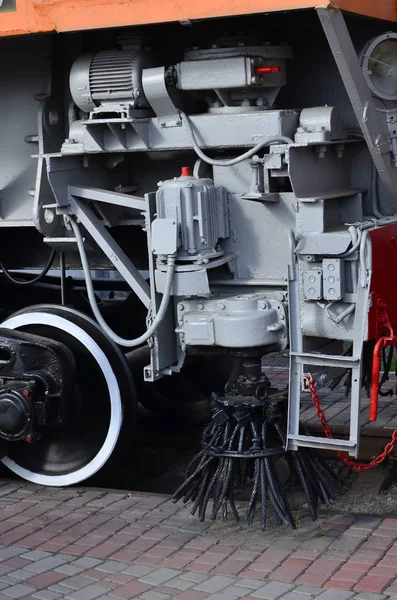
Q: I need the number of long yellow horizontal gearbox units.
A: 0